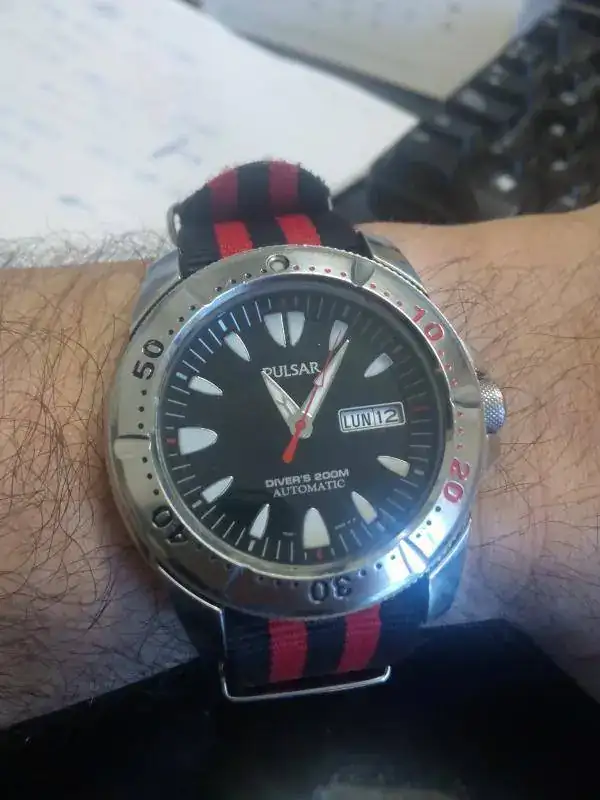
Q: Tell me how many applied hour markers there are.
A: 11